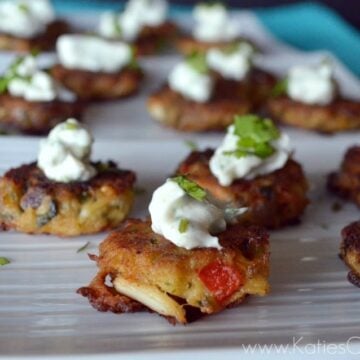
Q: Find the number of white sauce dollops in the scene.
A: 12